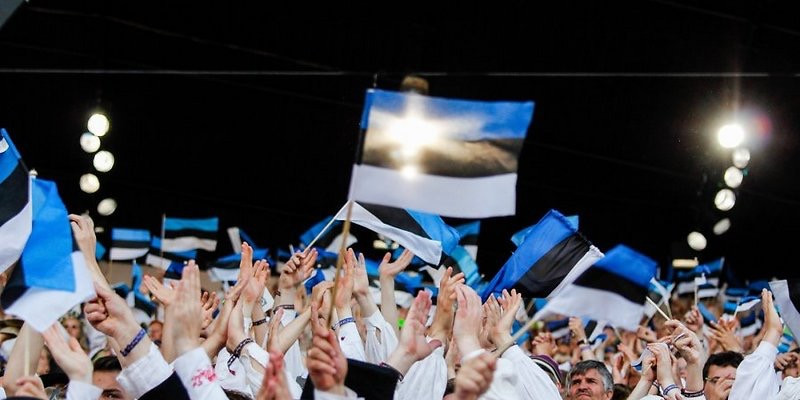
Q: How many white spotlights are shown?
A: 11